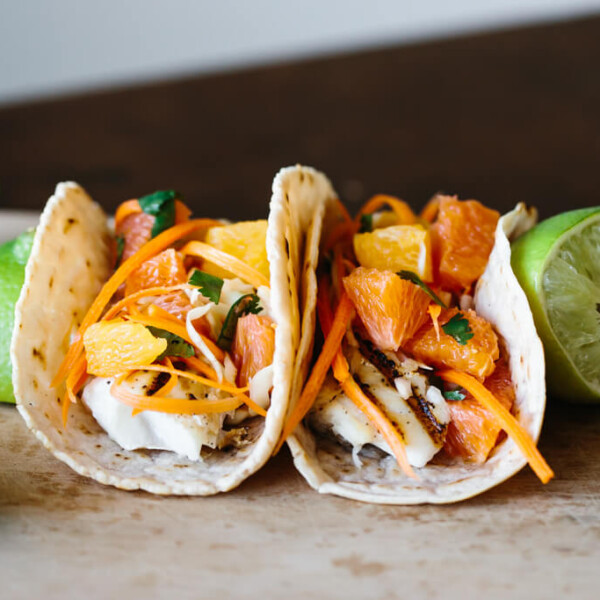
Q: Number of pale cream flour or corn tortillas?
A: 2